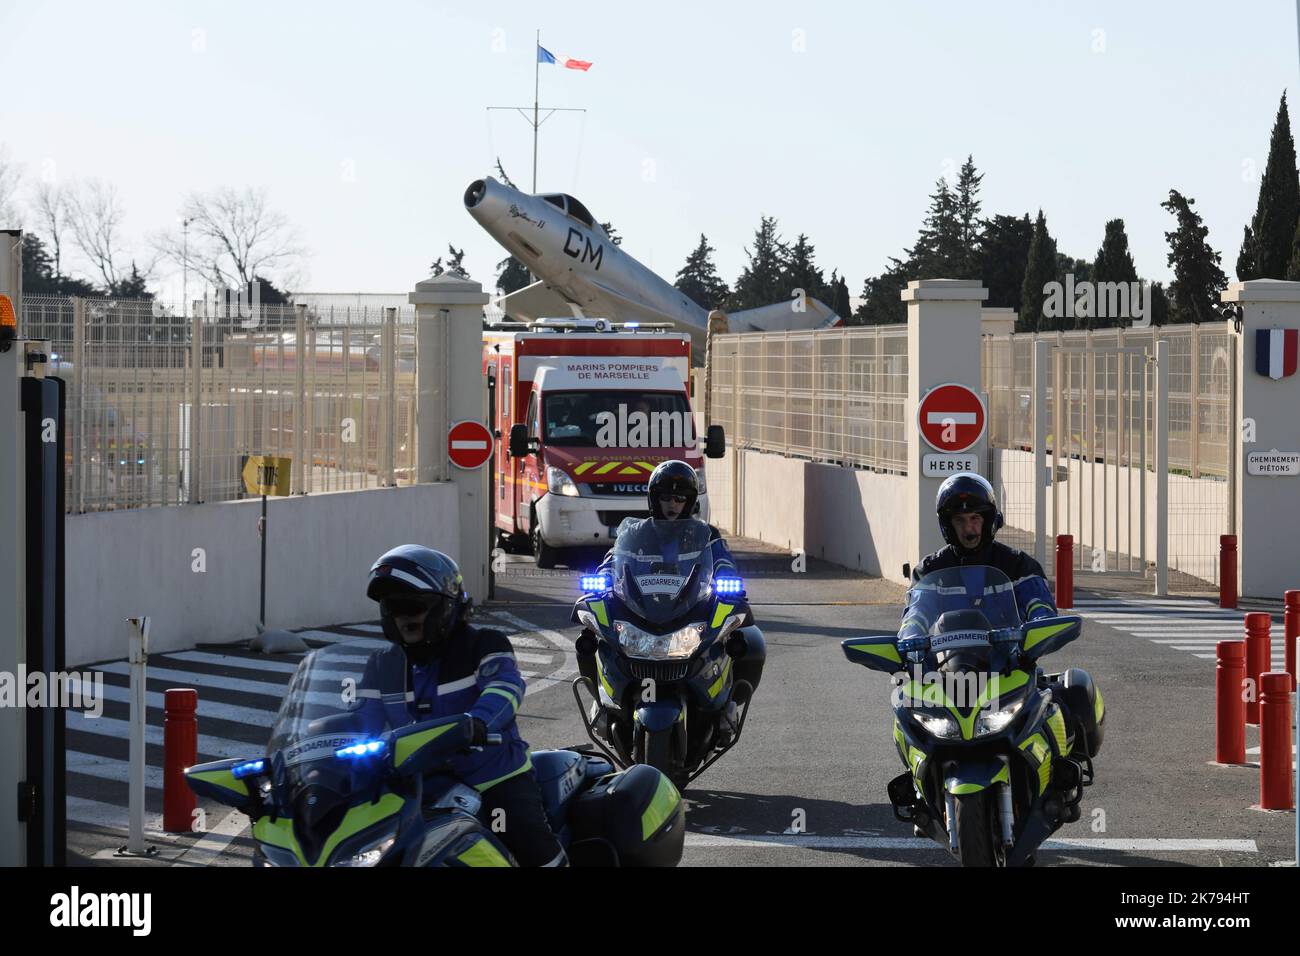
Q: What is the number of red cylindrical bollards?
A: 7